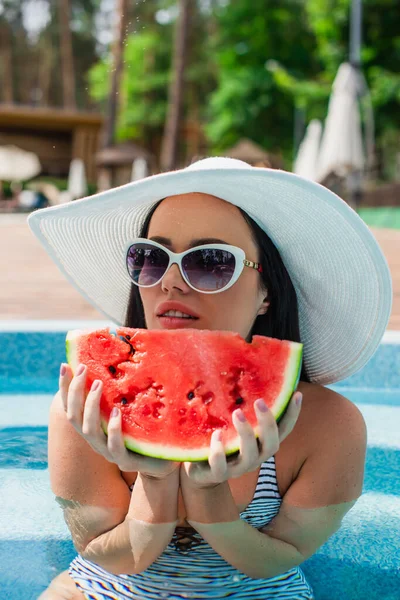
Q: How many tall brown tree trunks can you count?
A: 3